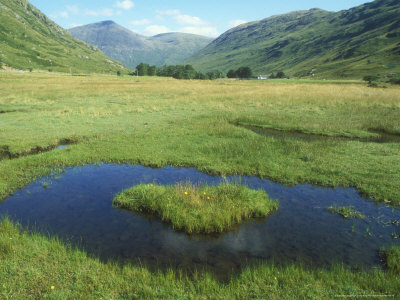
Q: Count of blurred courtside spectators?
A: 0